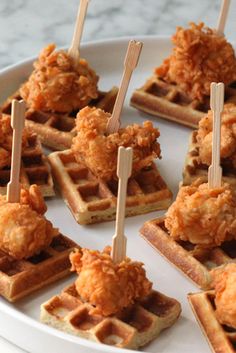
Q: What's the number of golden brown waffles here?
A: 9